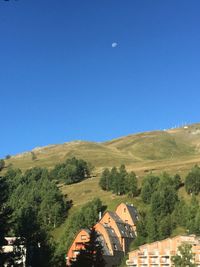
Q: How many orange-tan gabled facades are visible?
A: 4